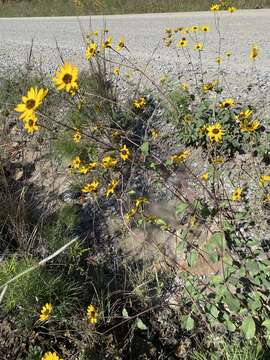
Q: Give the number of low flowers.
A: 3